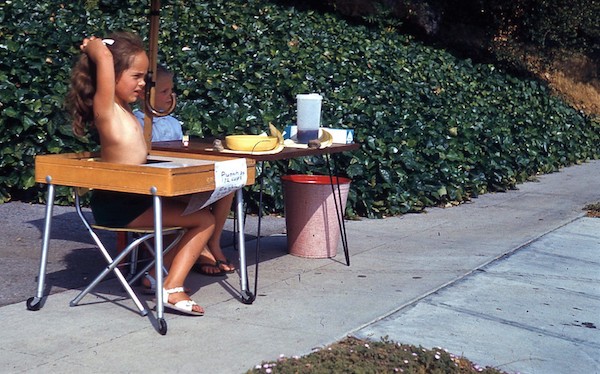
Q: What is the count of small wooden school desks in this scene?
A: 1